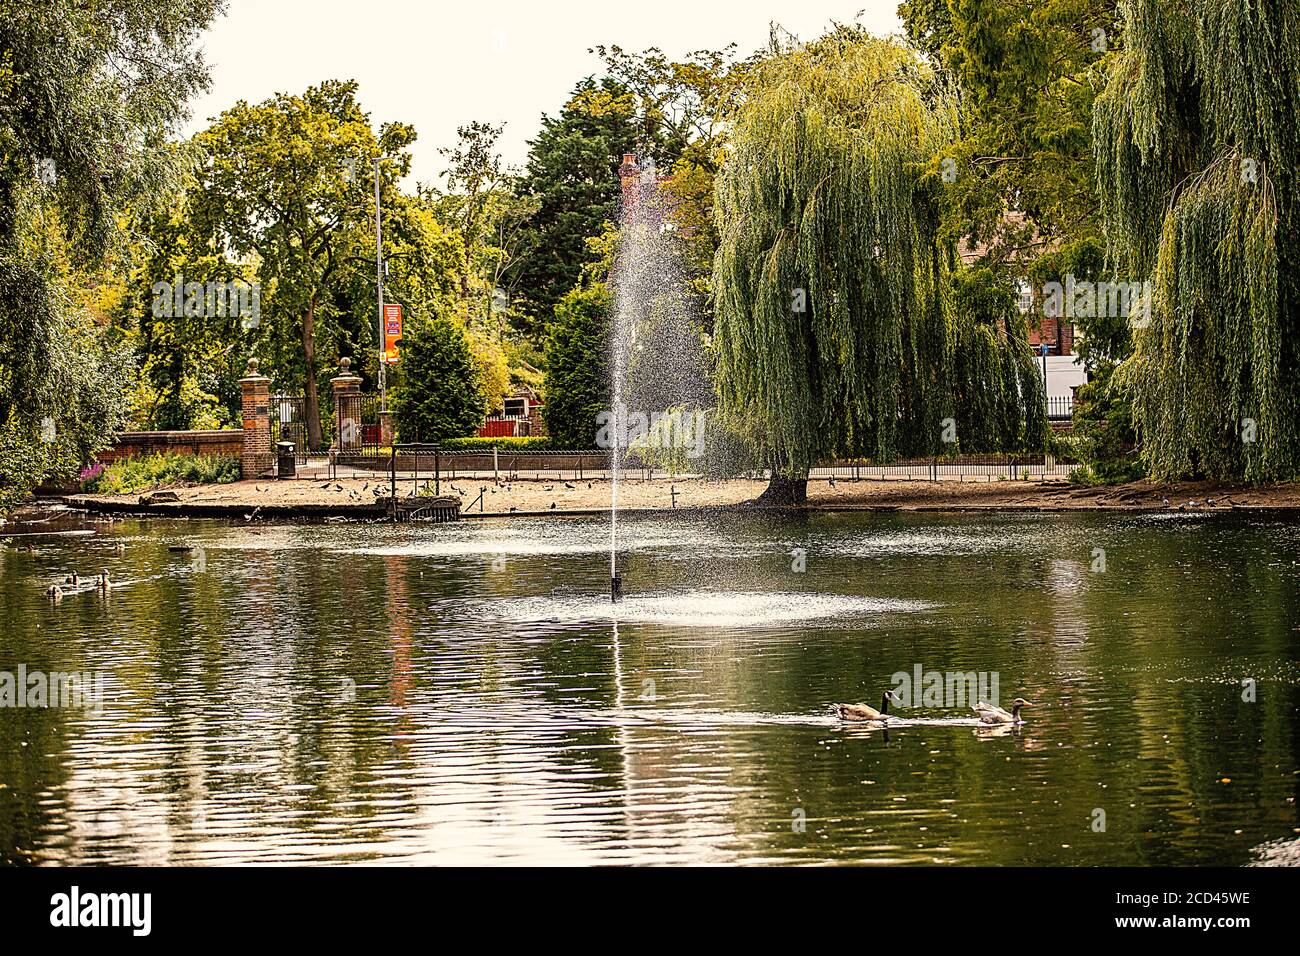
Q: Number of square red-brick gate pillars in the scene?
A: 2